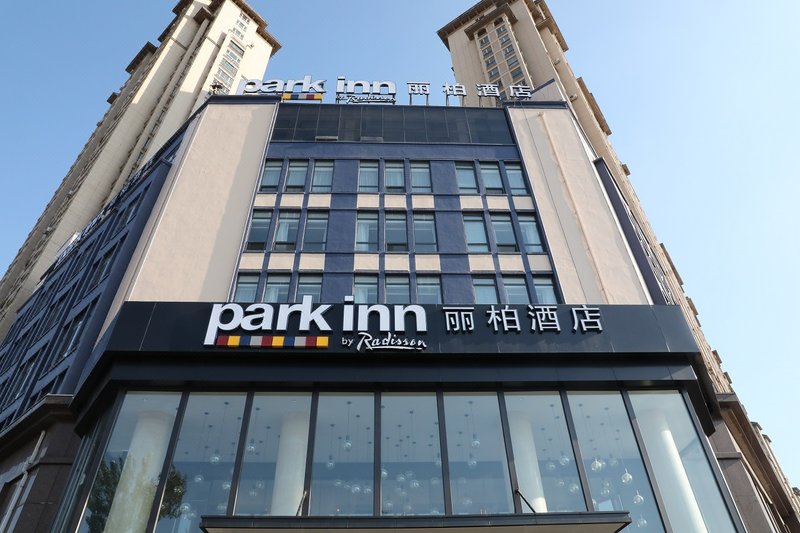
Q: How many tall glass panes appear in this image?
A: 9